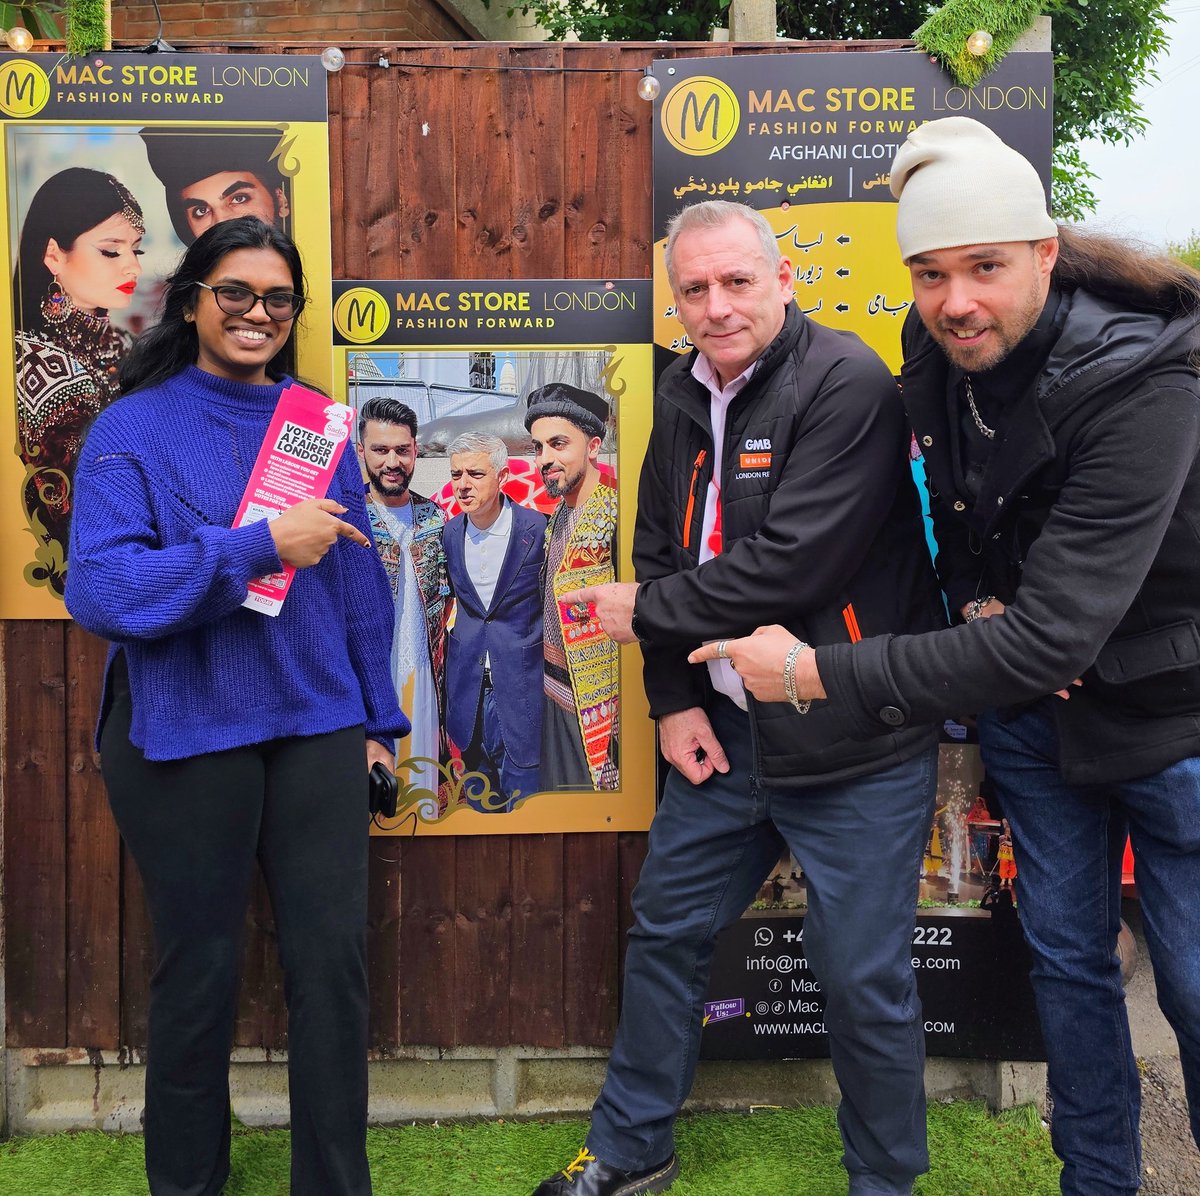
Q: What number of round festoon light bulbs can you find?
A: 4